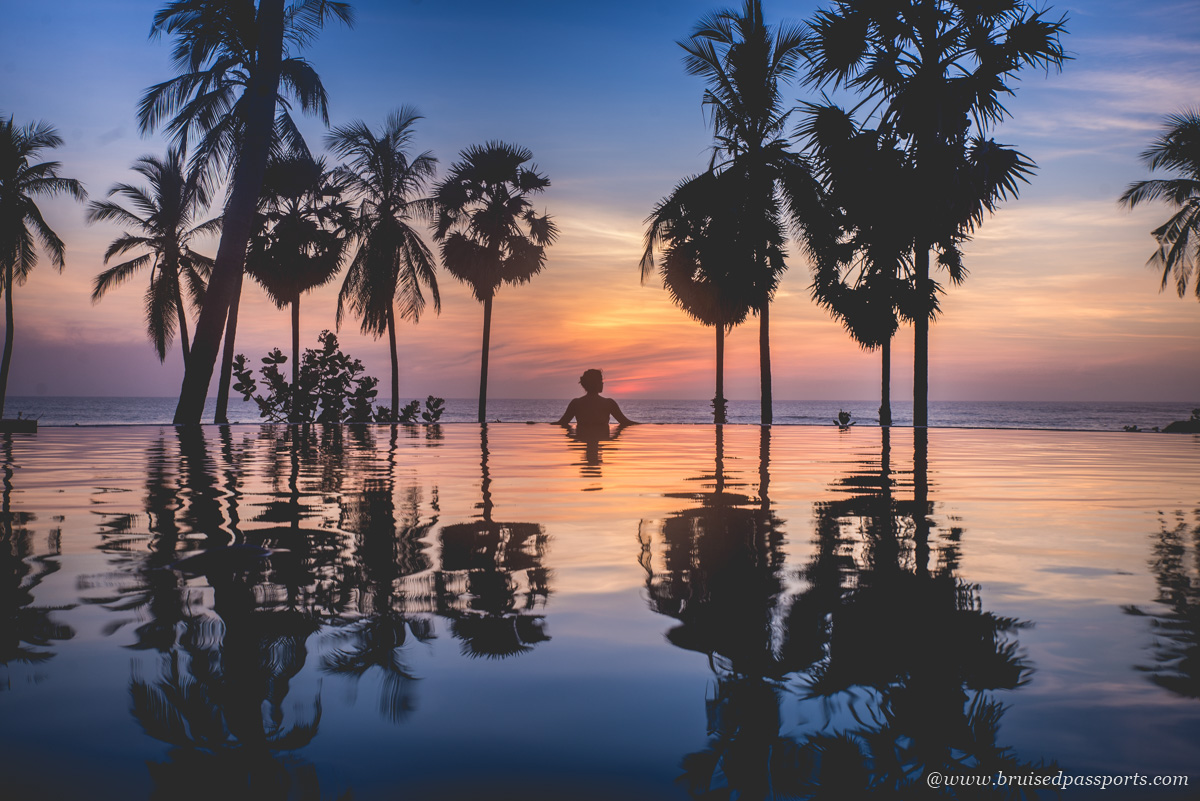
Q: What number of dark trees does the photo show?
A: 12